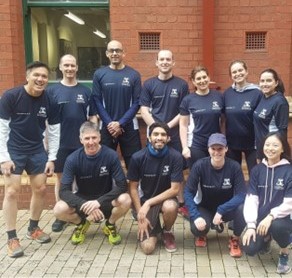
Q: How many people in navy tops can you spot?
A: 11